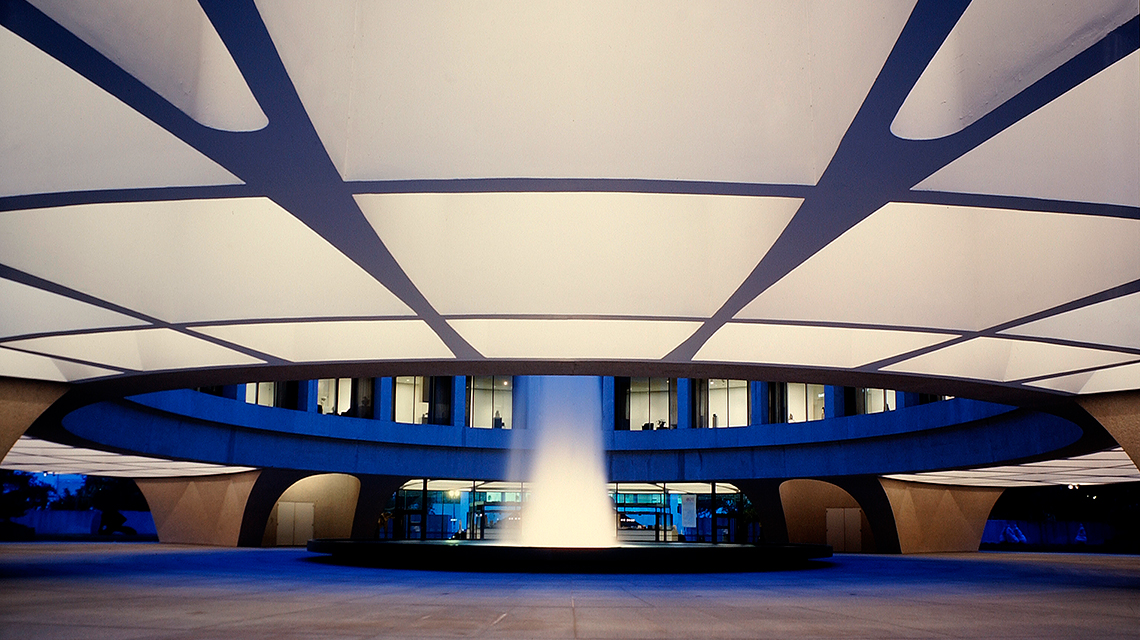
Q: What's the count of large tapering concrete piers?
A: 4